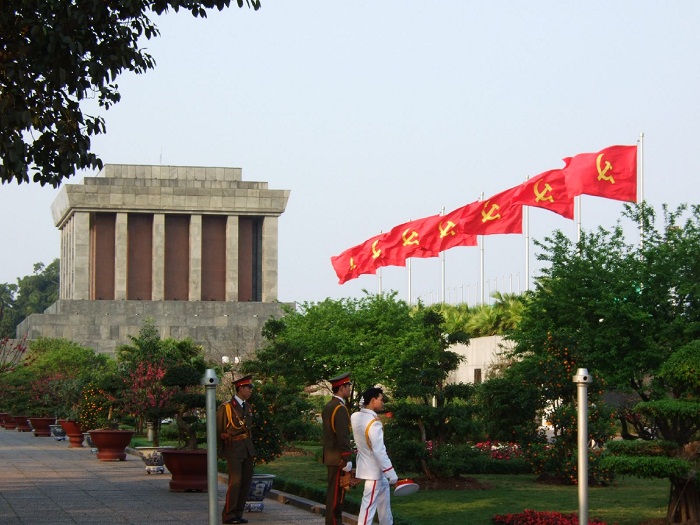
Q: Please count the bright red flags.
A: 7